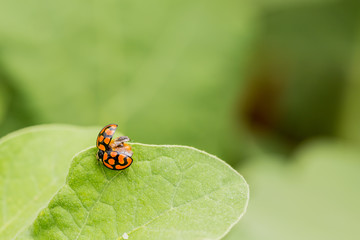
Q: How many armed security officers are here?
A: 0